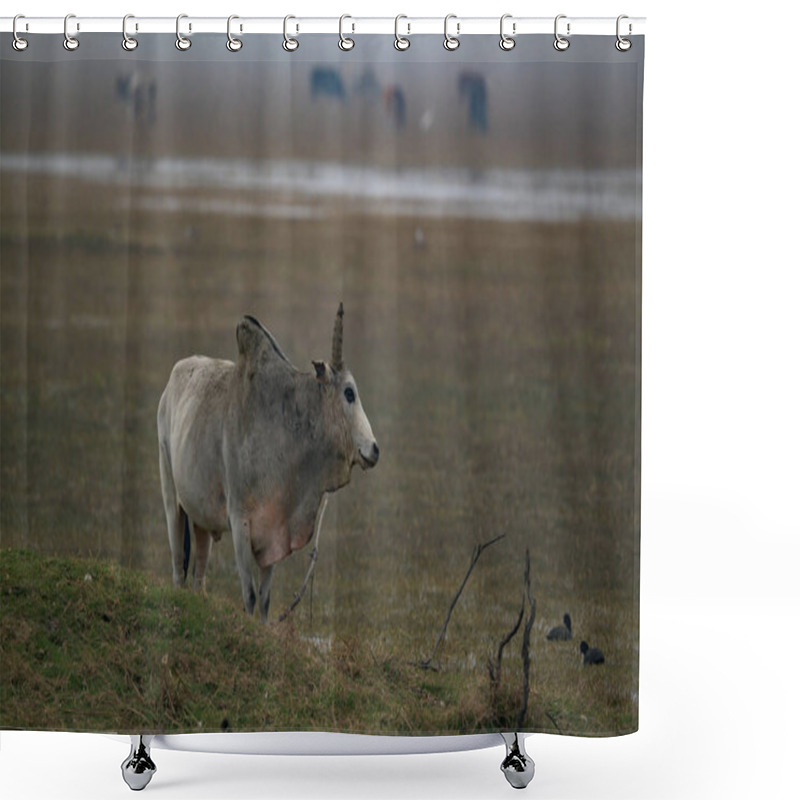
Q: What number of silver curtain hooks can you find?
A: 12